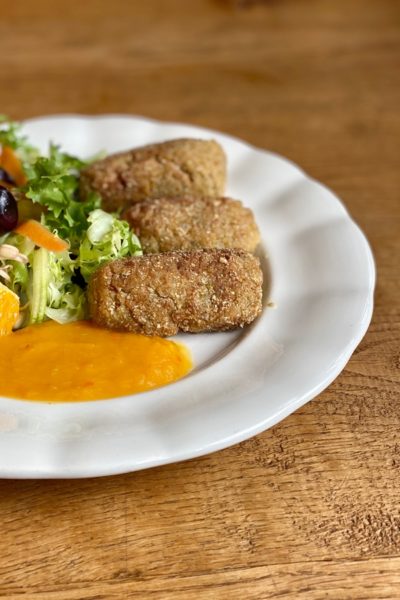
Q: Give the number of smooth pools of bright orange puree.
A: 1